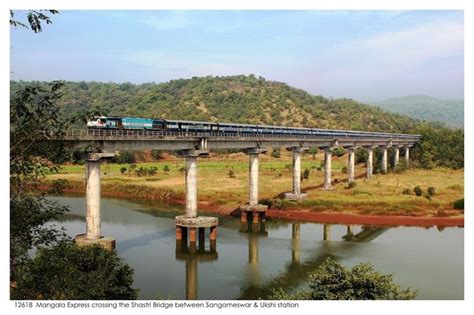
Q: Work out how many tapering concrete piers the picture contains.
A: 10